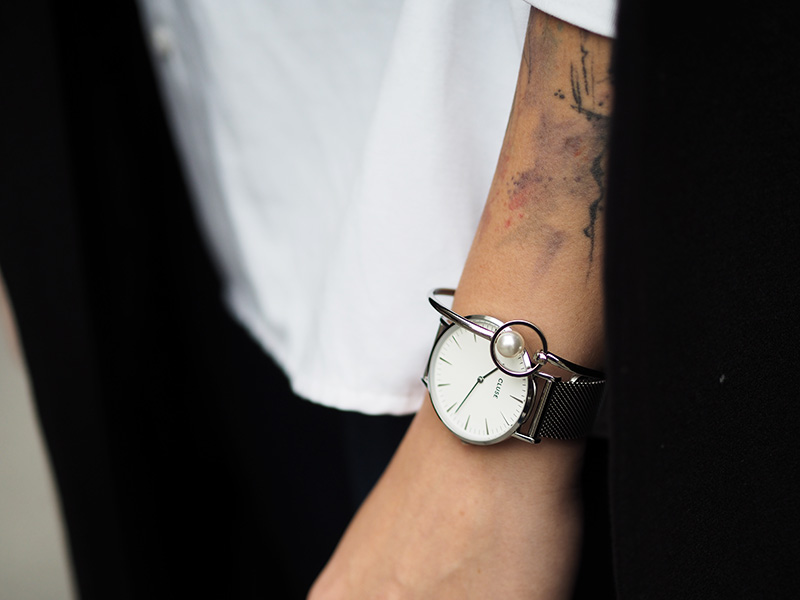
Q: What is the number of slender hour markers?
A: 9